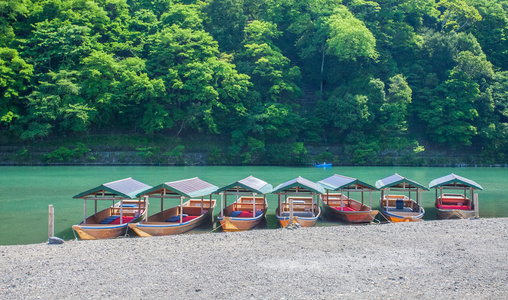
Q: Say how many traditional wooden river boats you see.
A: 7